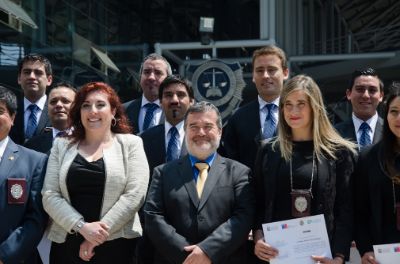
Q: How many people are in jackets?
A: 11